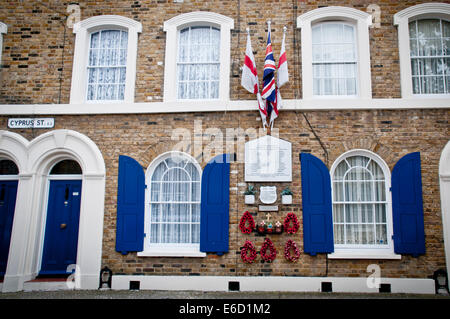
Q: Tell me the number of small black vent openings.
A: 4